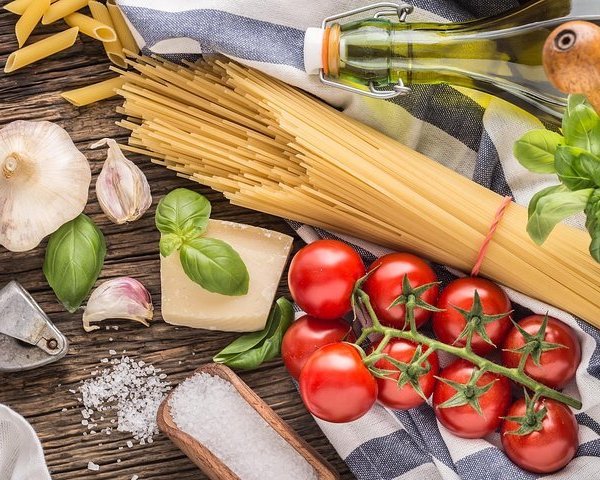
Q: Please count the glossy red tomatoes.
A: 9